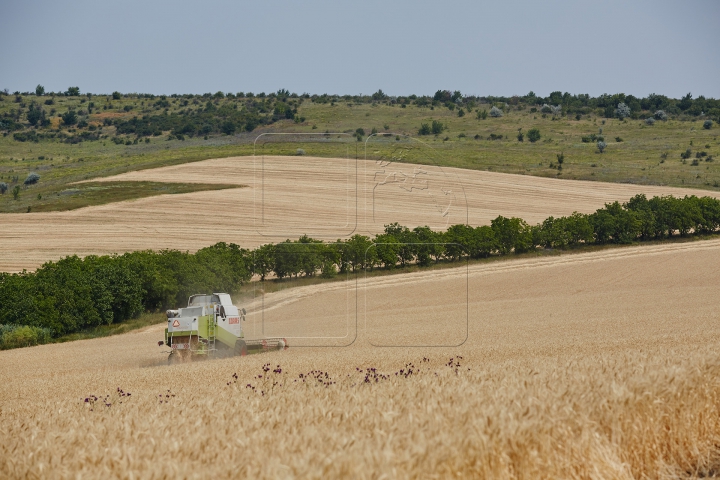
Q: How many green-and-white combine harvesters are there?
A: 1